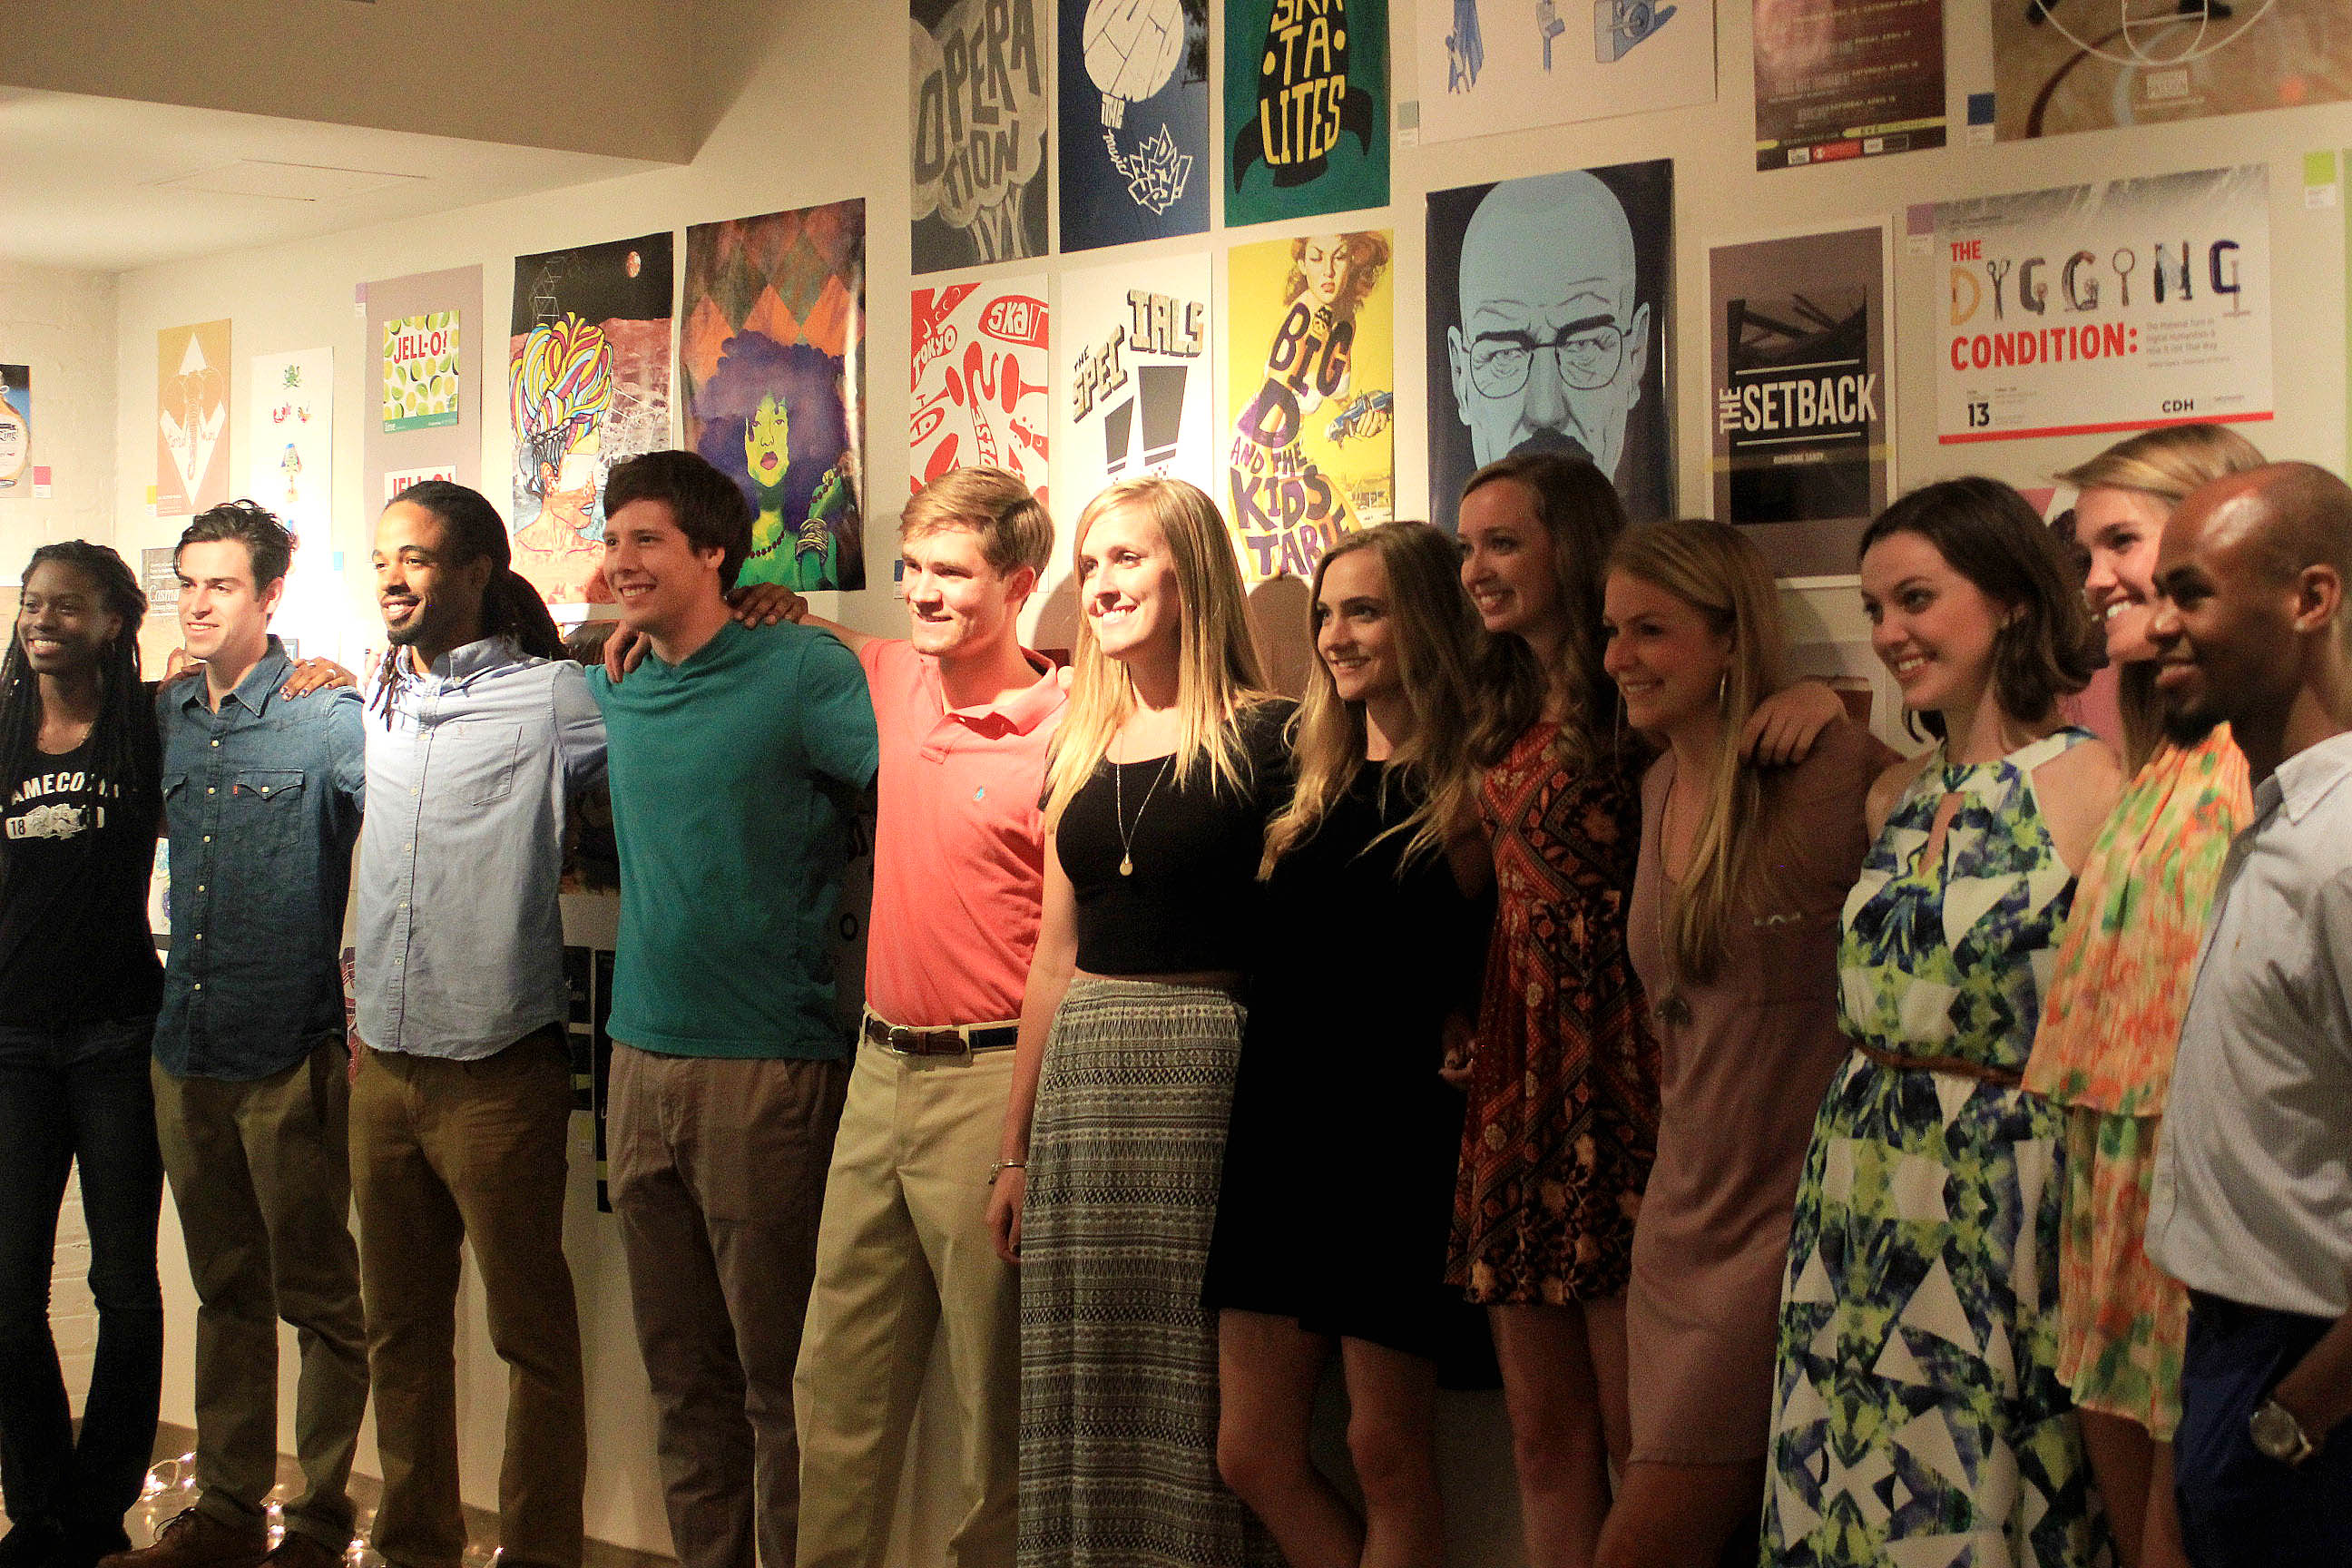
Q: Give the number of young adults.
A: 12